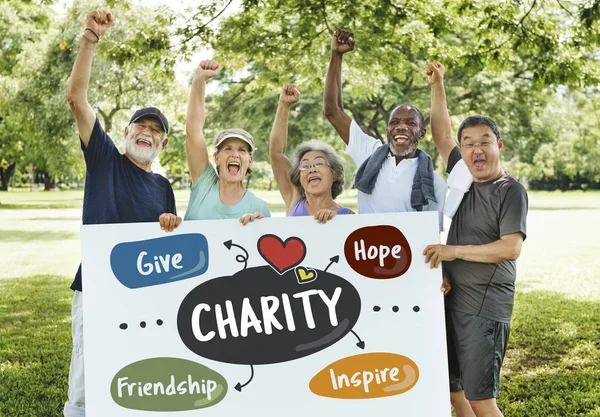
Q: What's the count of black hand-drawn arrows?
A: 4